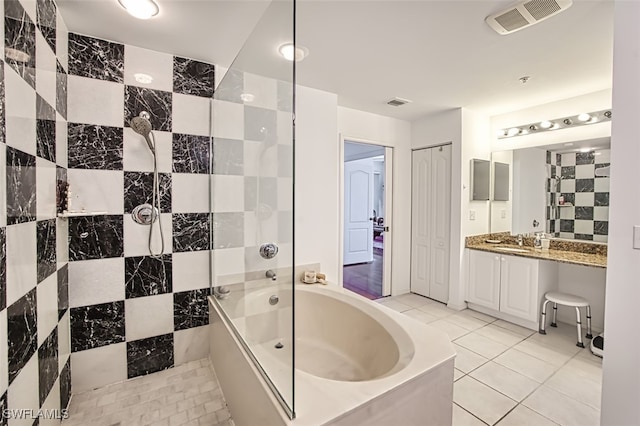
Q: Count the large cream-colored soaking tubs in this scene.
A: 1